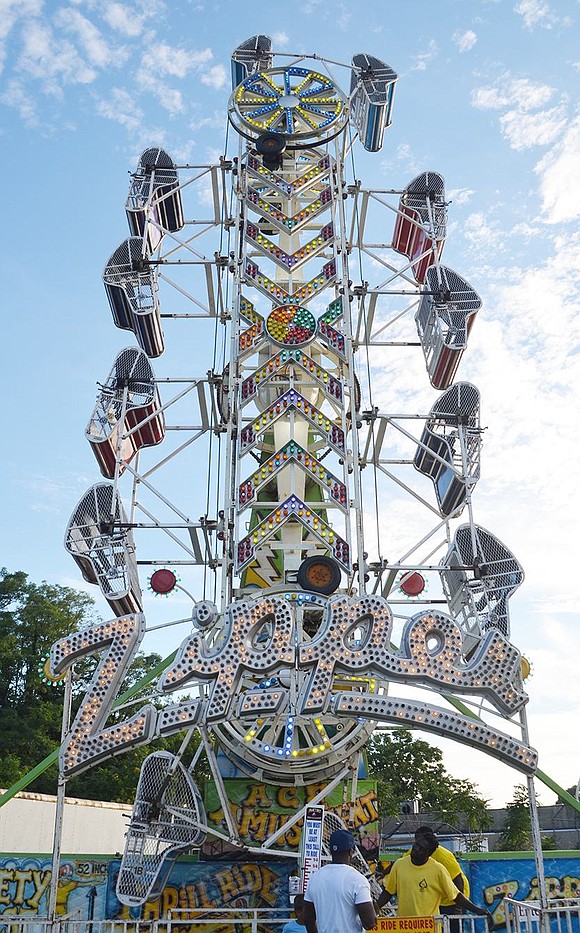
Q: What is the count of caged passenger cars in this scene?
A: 12